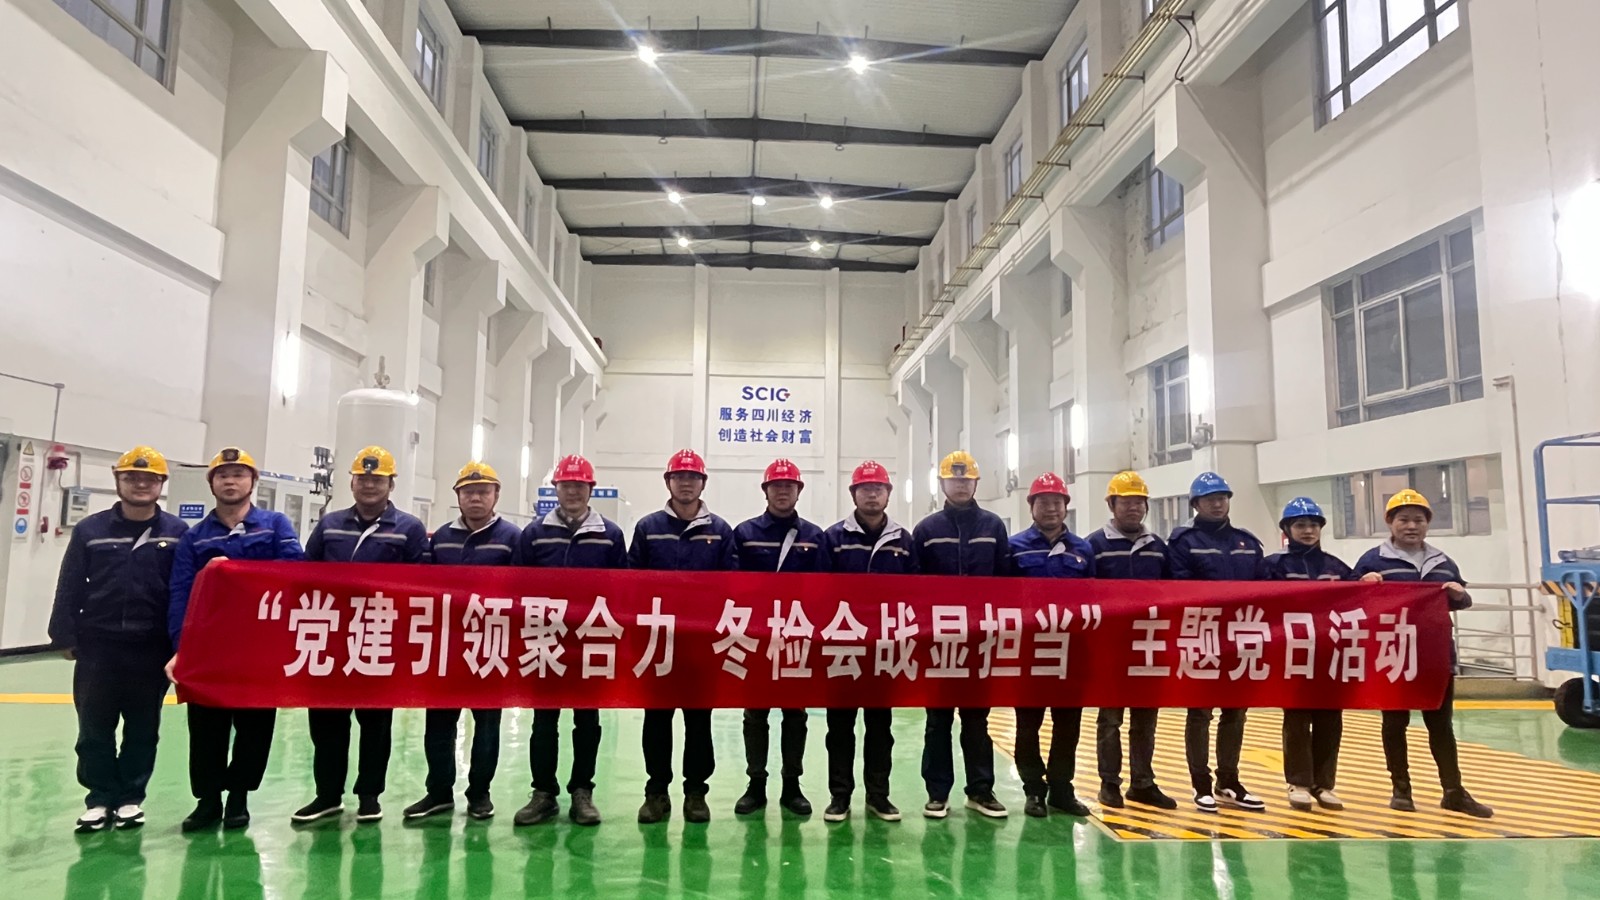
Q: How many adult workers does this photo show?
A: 14